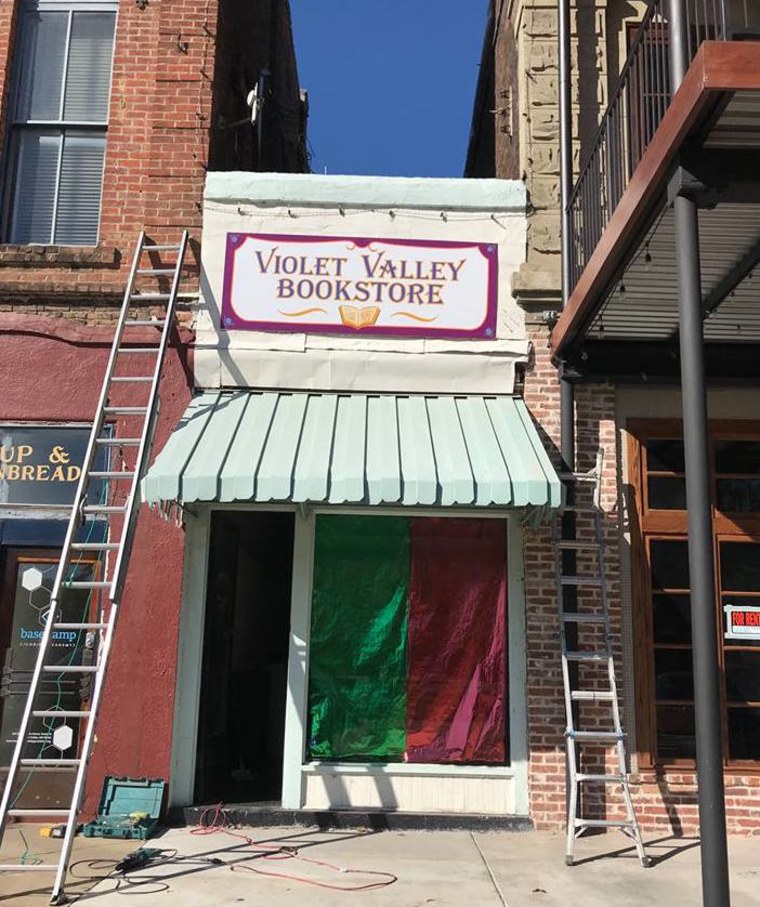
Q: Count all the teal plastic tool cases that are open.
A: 1